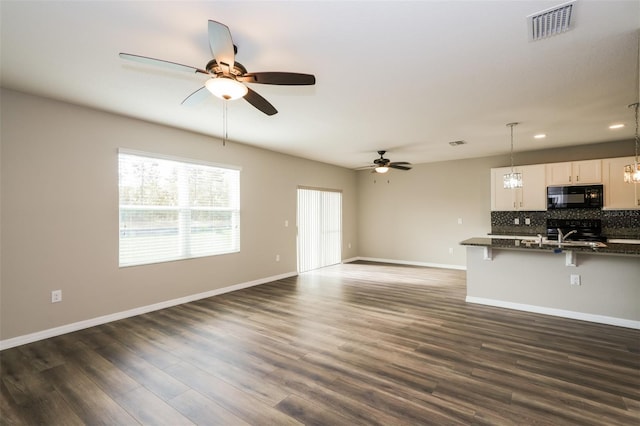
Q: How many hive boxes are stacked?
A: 0